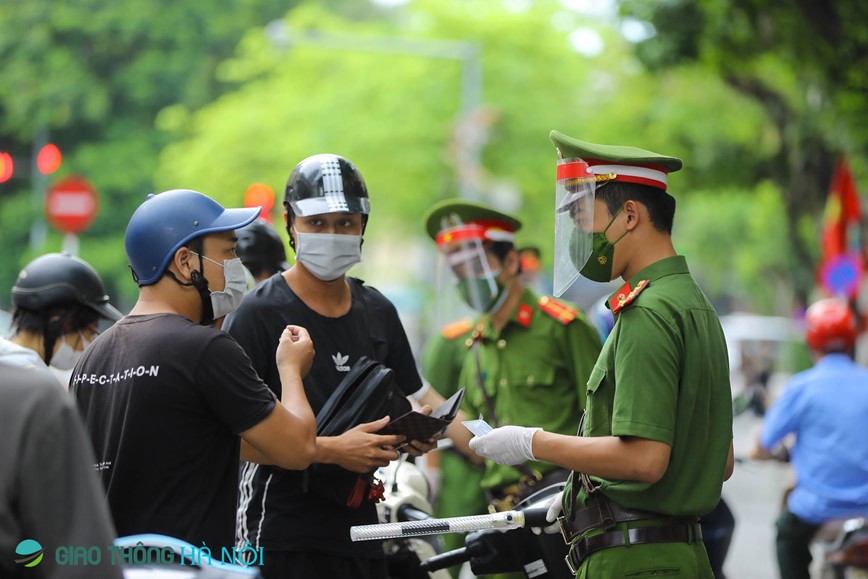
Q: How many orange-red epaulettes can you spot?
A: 3